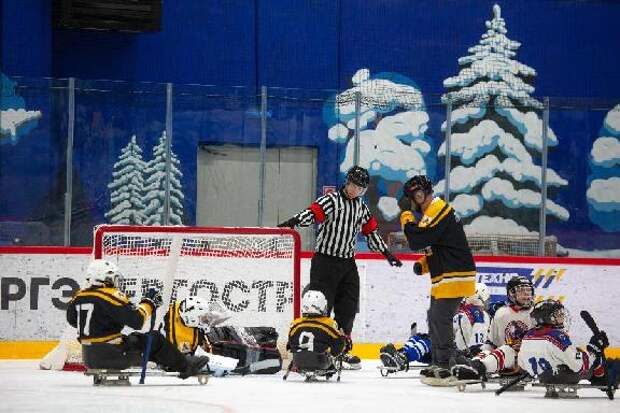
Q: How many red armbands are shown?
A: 2